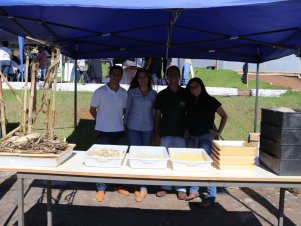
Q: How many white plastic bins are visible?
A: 3